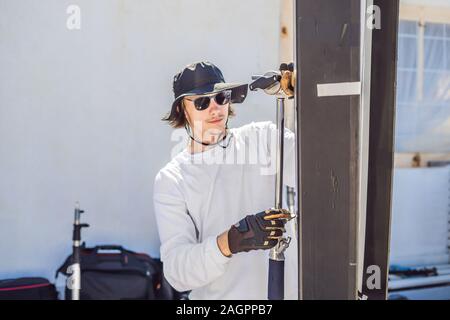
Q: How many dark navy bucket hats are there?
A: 1